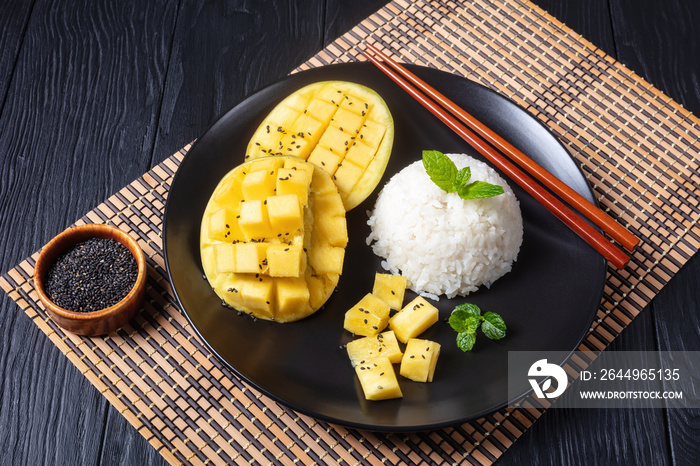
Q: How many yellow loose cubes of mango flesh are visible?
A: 6